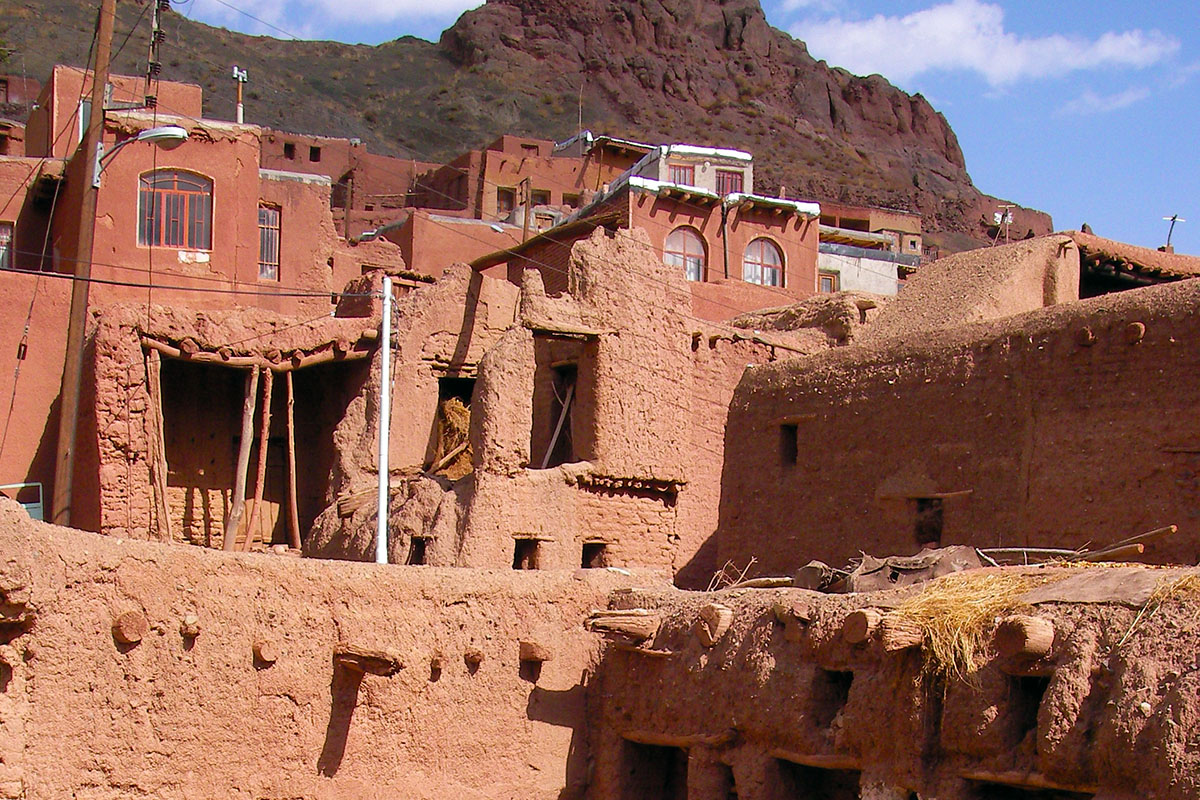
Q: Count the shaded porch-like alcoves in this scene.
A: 1